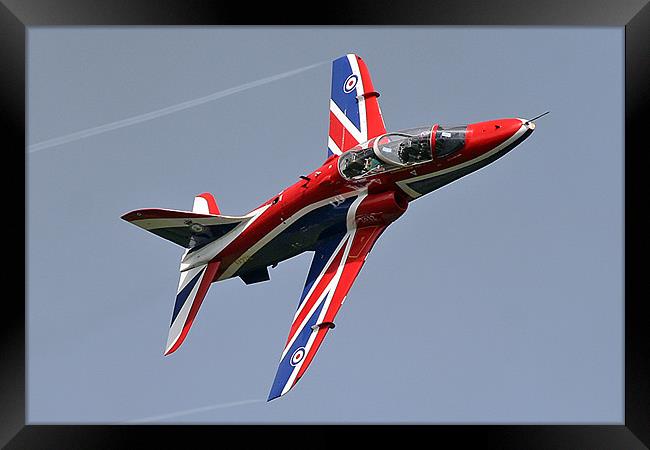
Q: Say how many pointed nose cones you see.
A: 1